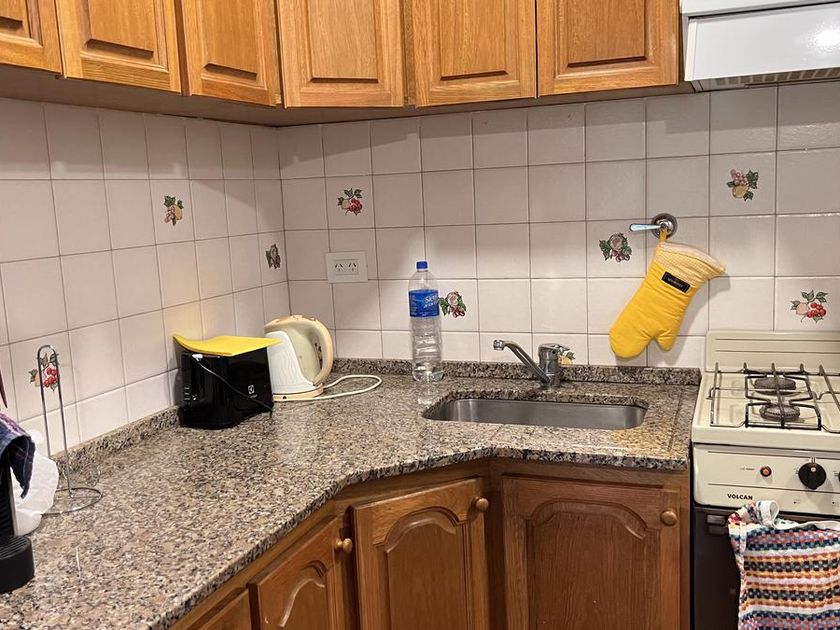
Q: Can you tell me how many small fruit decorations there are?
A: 9